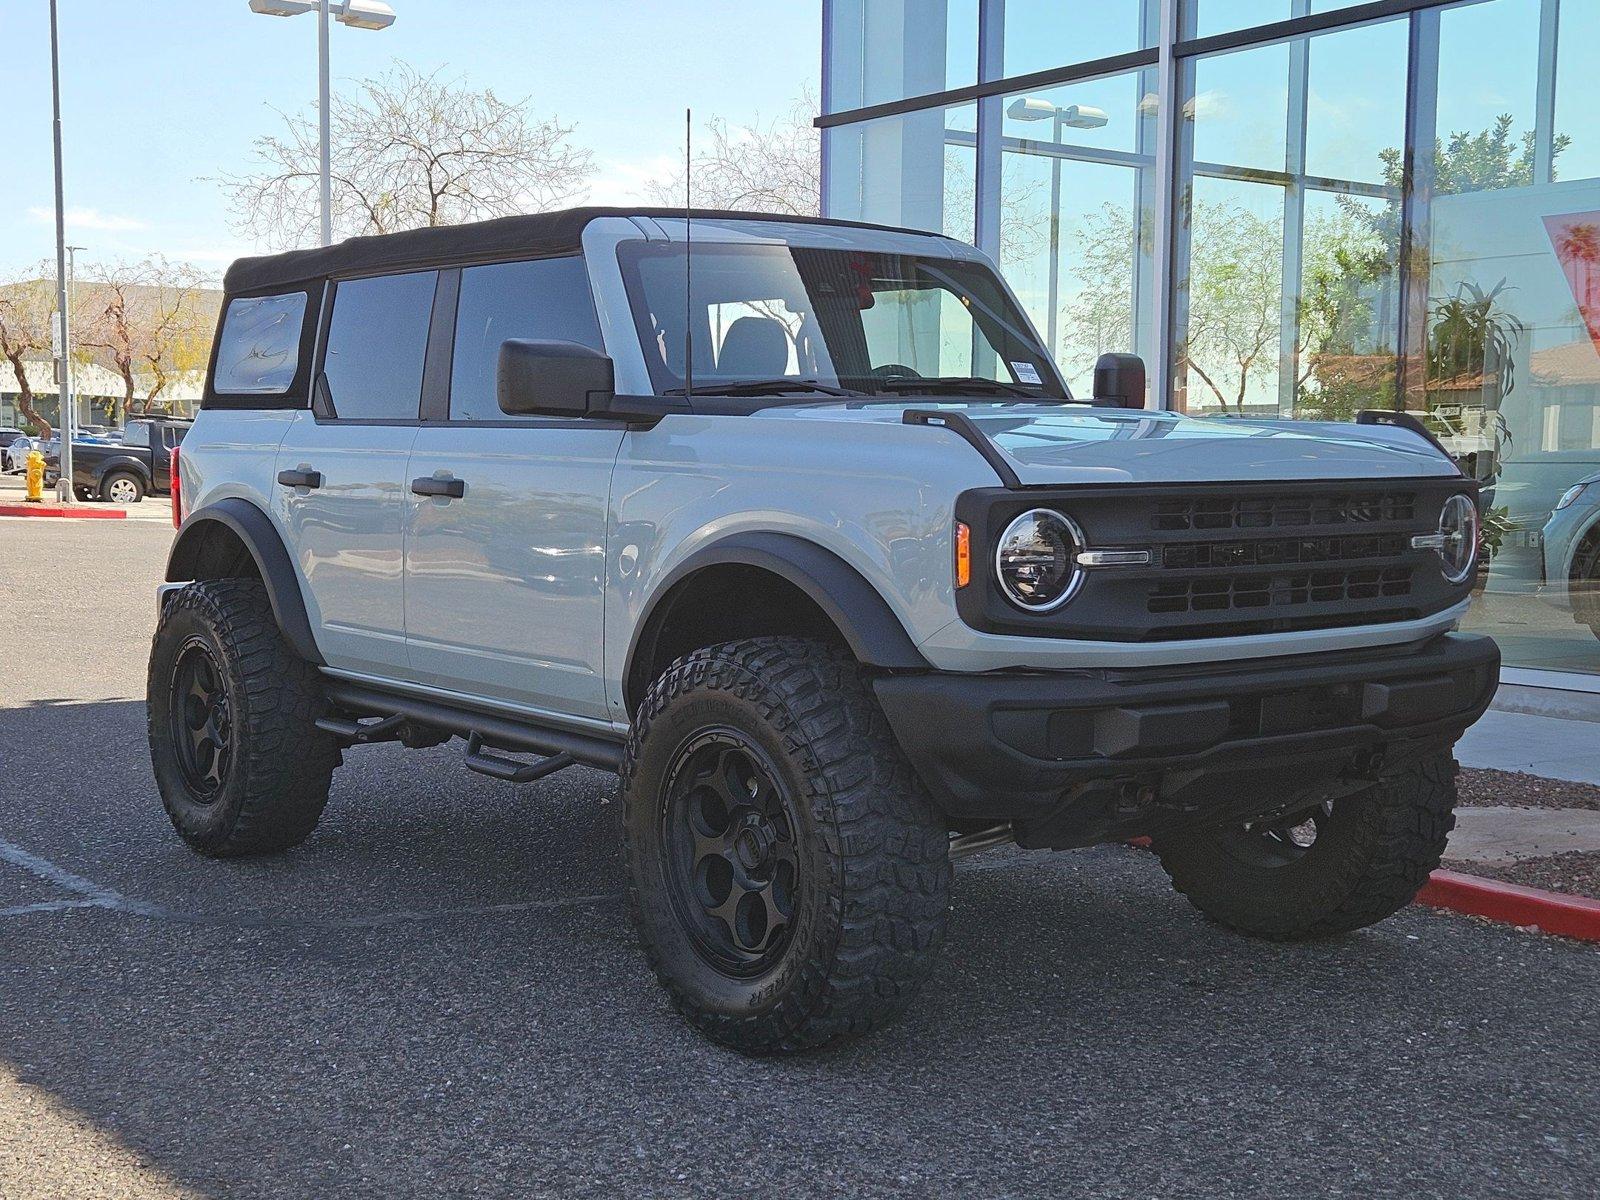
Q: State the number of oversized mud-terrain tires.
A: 3